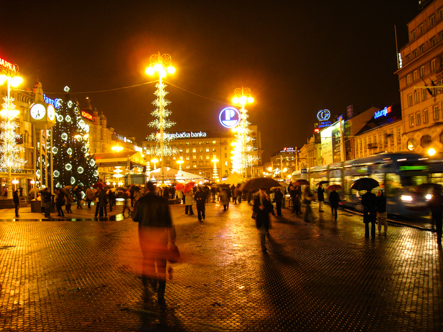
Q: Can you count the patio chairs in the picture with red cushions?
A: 0